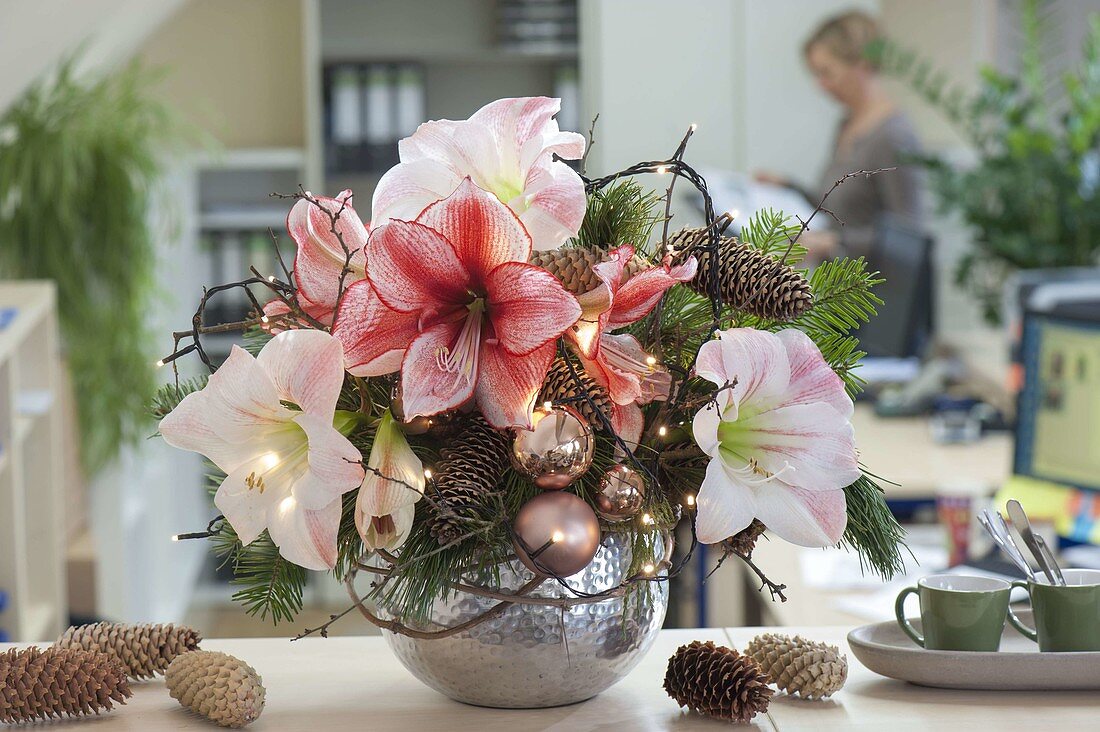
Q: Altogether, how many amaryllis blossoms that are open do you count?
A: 6